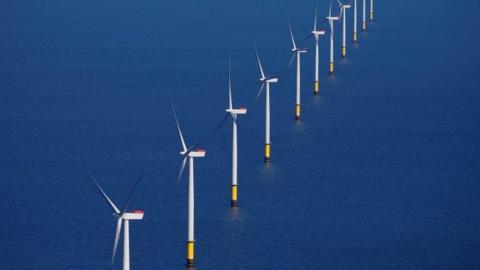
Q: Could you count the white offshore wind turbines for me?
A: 11